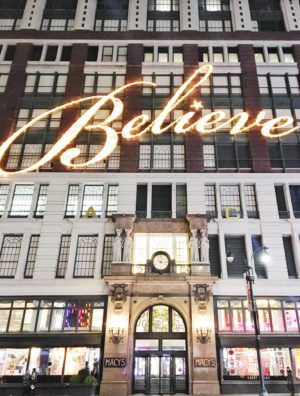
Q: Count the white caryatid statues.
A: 4